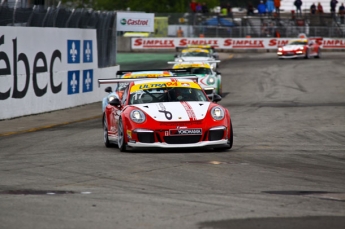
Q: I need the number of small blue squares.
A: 4